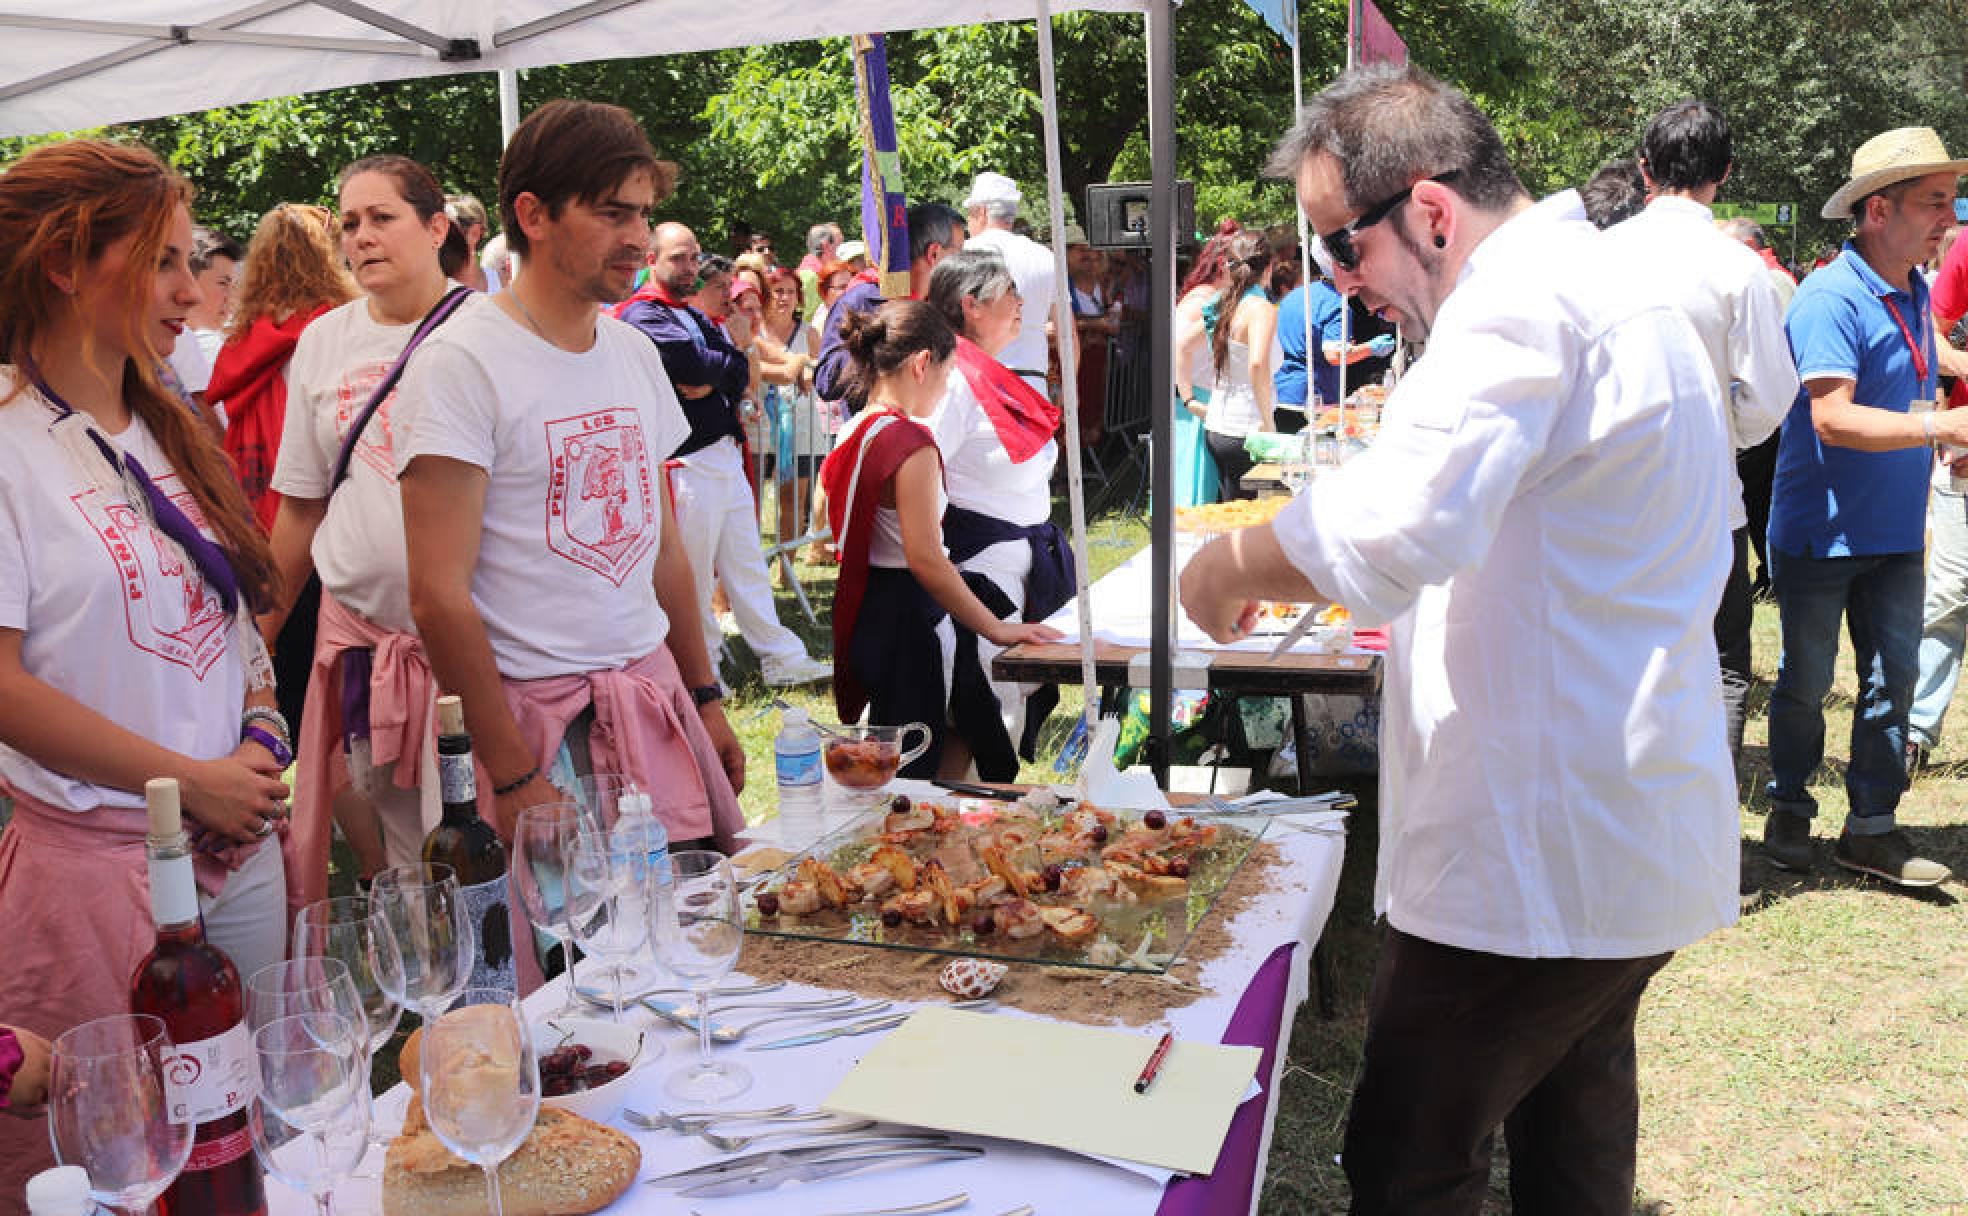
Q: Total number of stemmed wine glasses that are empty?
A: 10